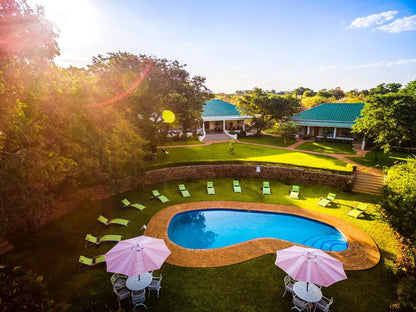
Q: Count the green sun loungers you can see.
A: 12